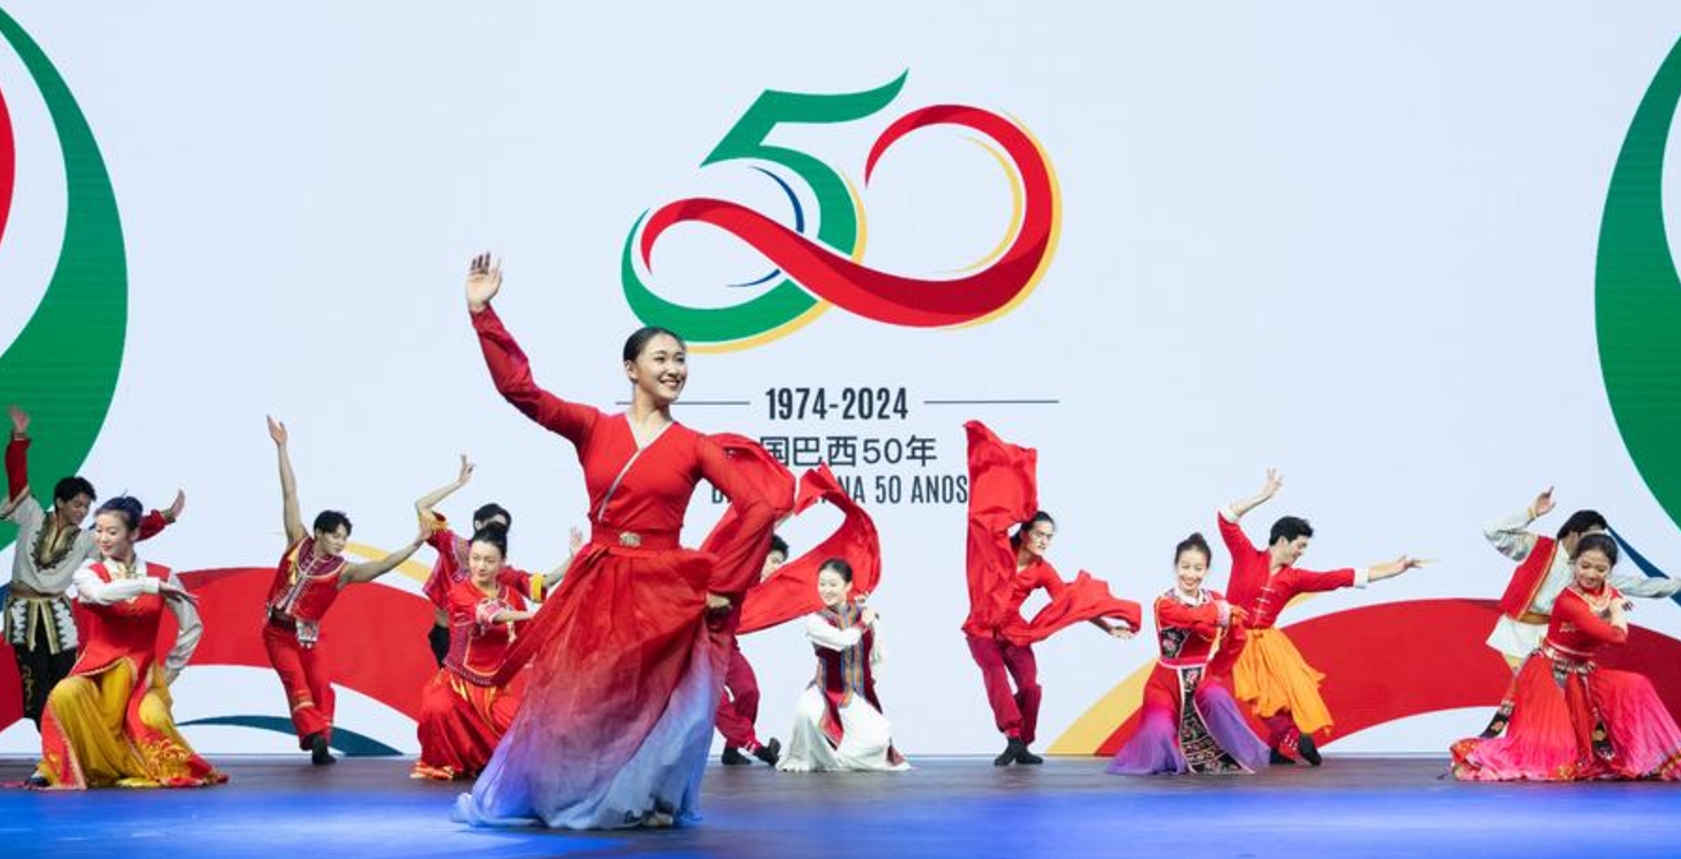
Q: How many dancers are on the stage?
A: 13